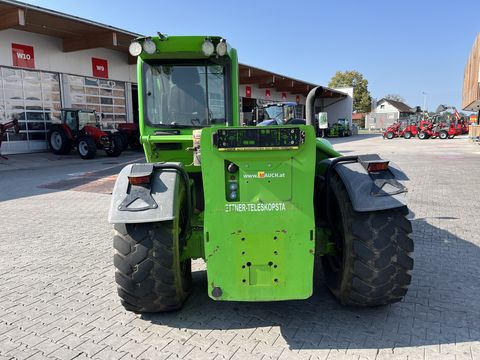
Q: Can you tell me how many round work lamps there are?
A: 4